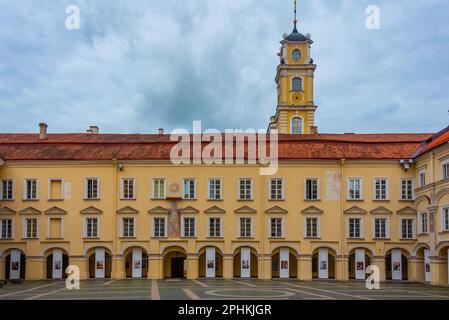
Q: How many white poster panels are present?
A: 11